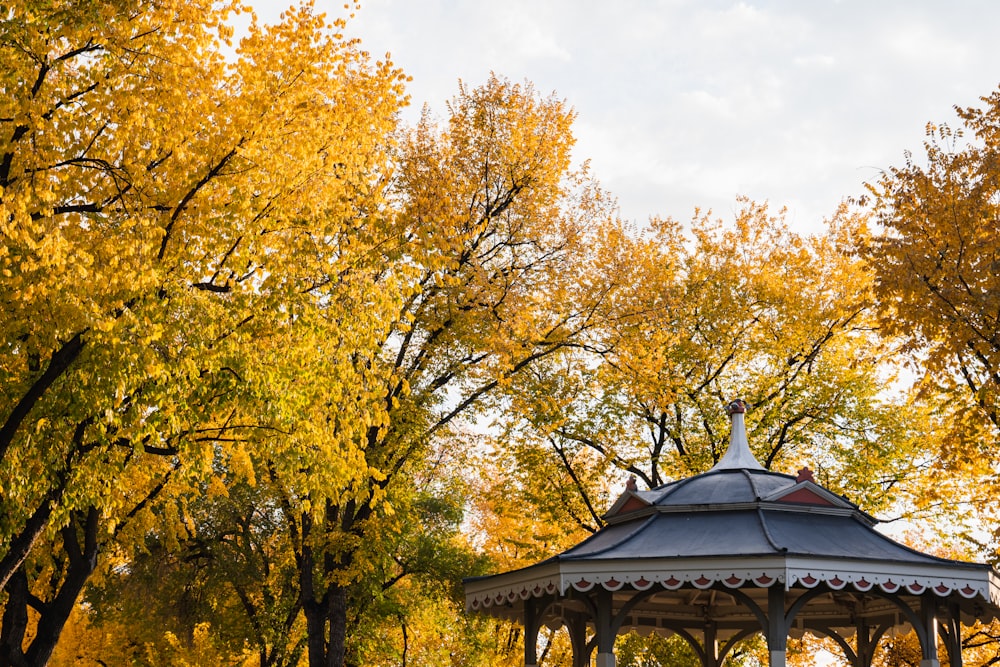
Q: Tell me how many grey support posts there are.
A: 8